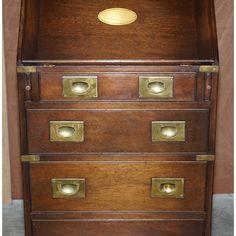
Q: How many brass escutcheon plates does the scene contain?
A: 6